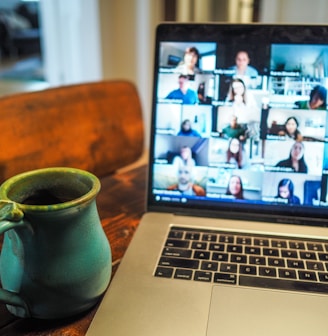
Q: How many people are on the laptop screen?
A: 14